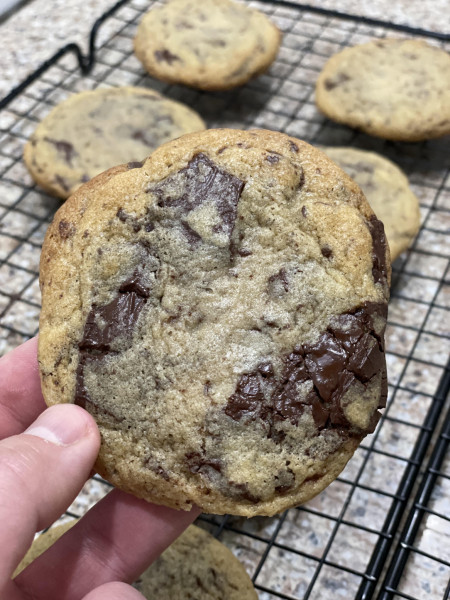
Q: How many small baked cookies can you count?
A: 5